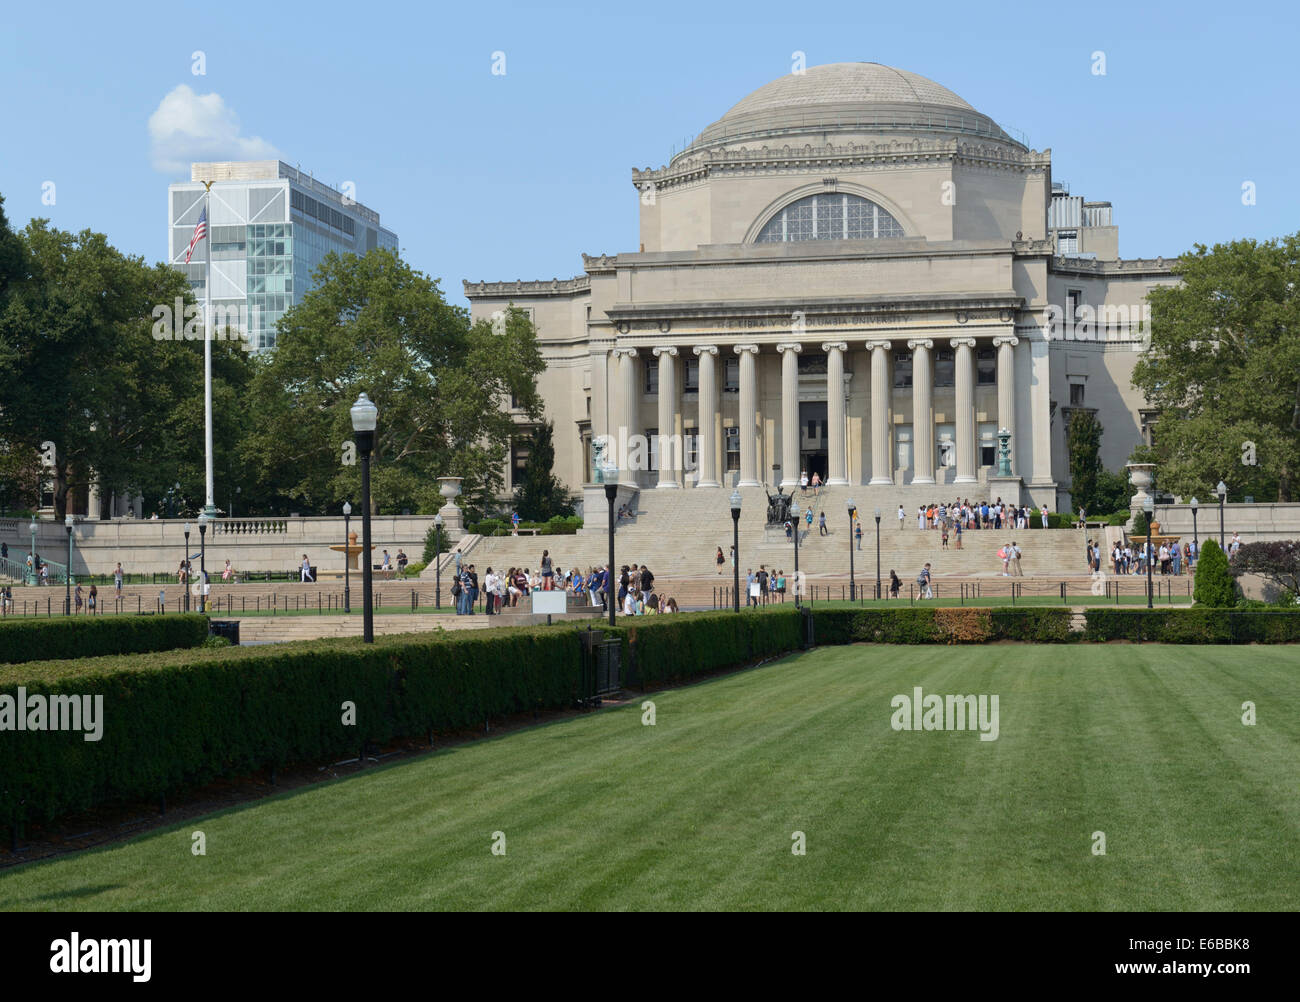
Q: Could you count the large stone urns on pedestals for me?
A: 2